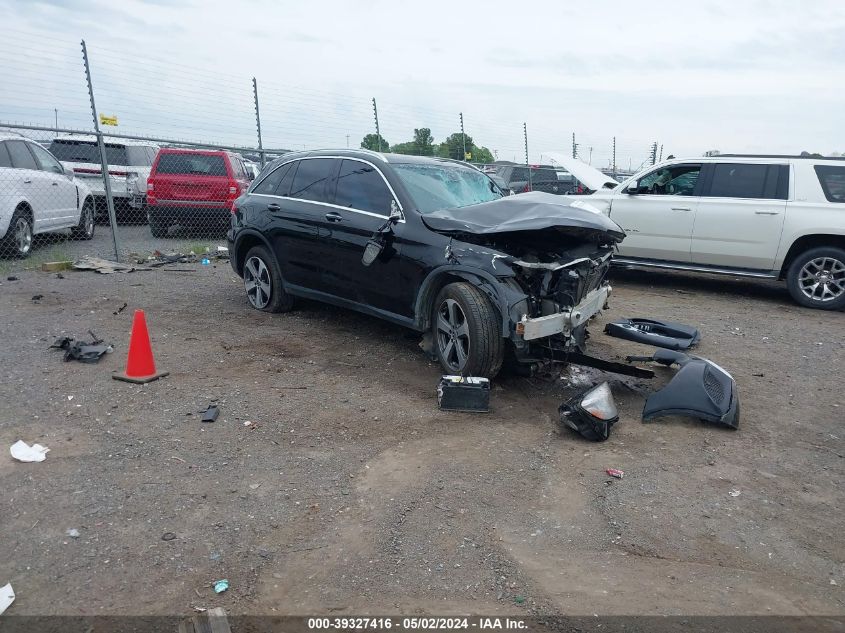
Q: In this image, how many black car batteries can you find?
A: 1